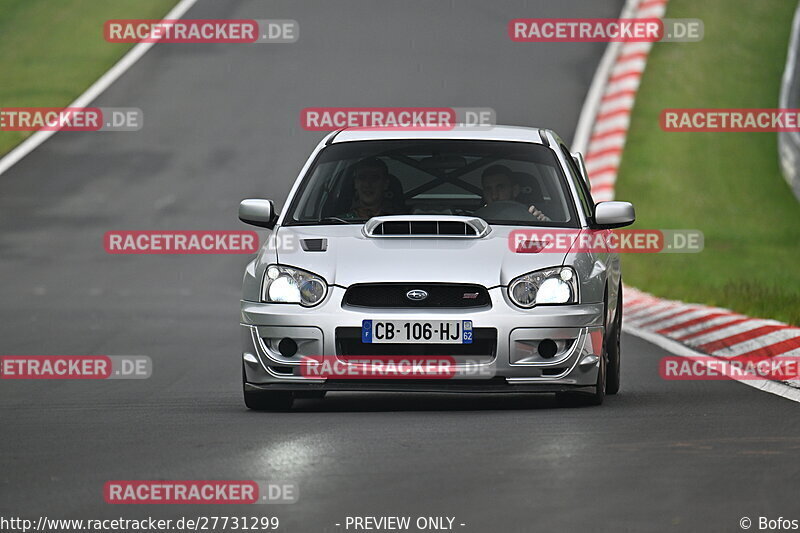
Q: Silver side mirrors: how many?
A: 2